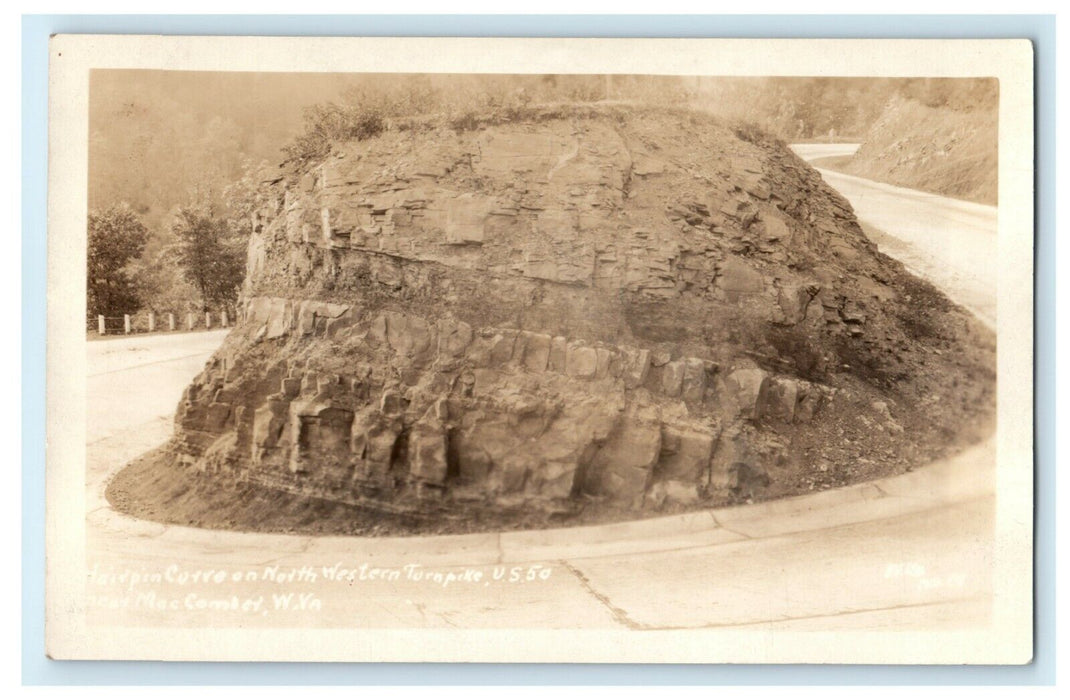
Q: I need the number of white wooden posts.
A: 7